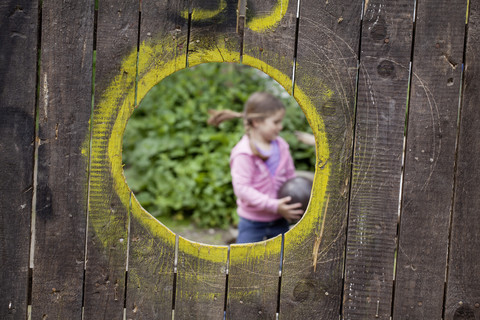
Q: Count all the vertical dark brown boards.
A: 10